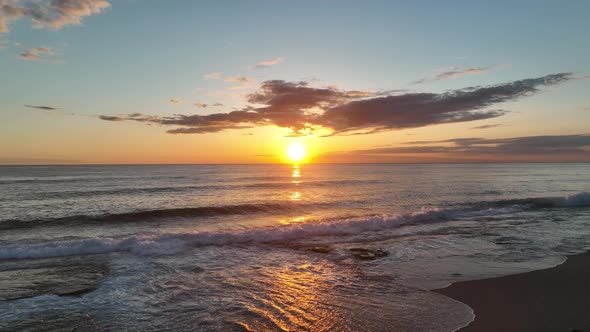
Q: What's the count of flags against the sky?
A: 0